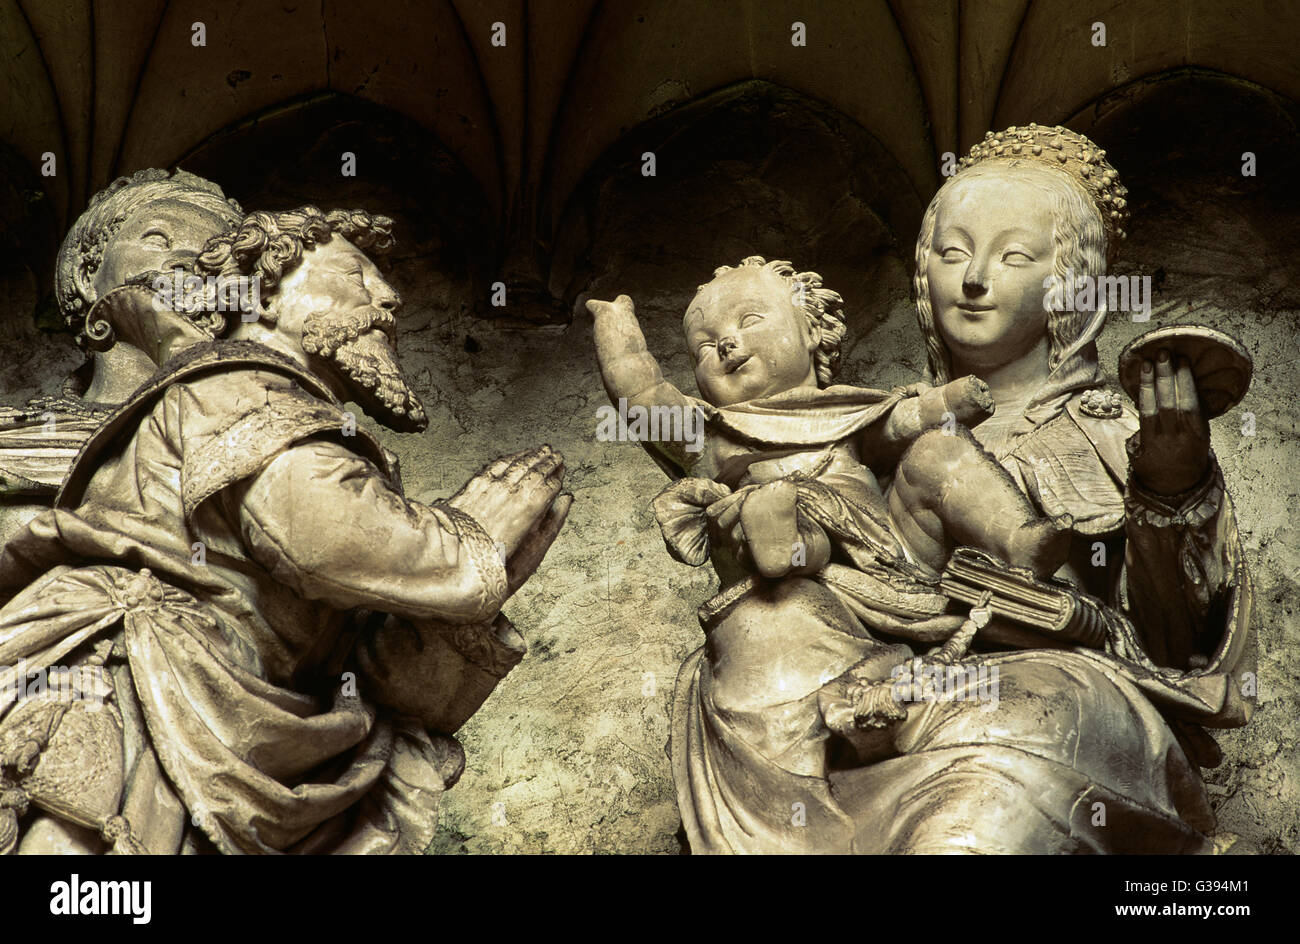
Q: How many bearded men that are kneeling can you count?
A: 1